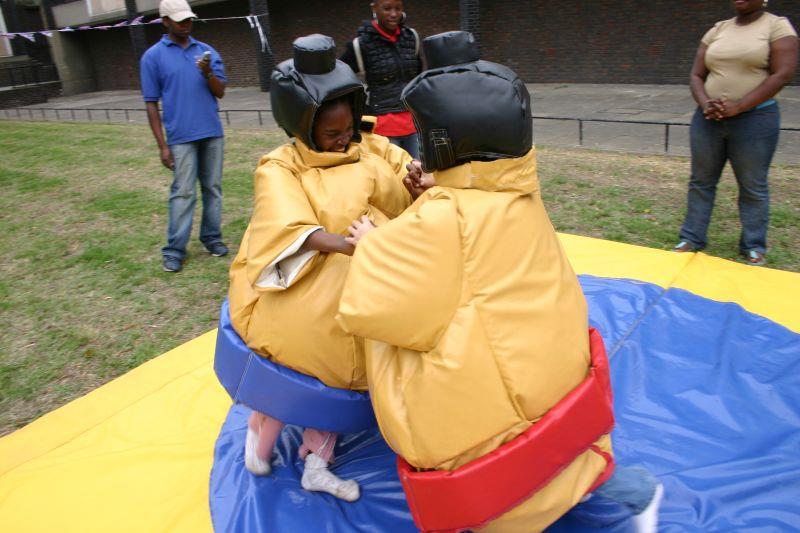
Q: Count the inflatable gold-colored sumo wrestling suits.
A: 2